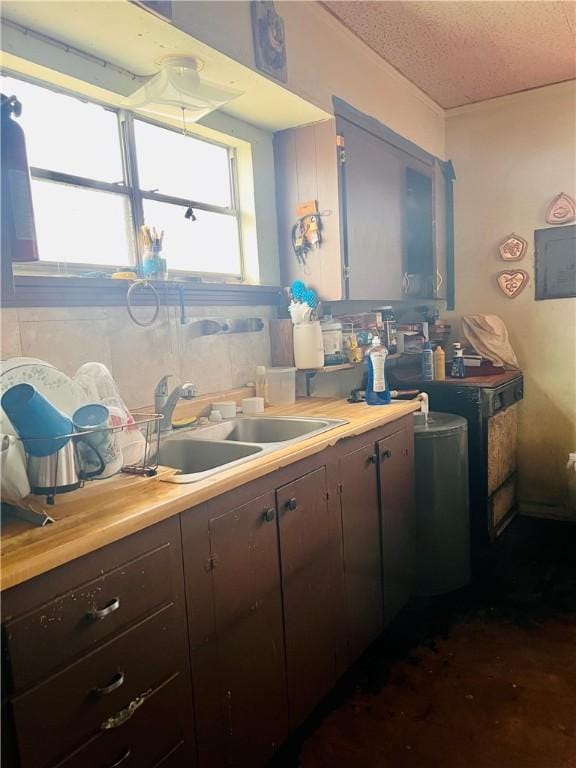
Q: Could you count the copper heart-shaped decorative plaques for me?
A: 1